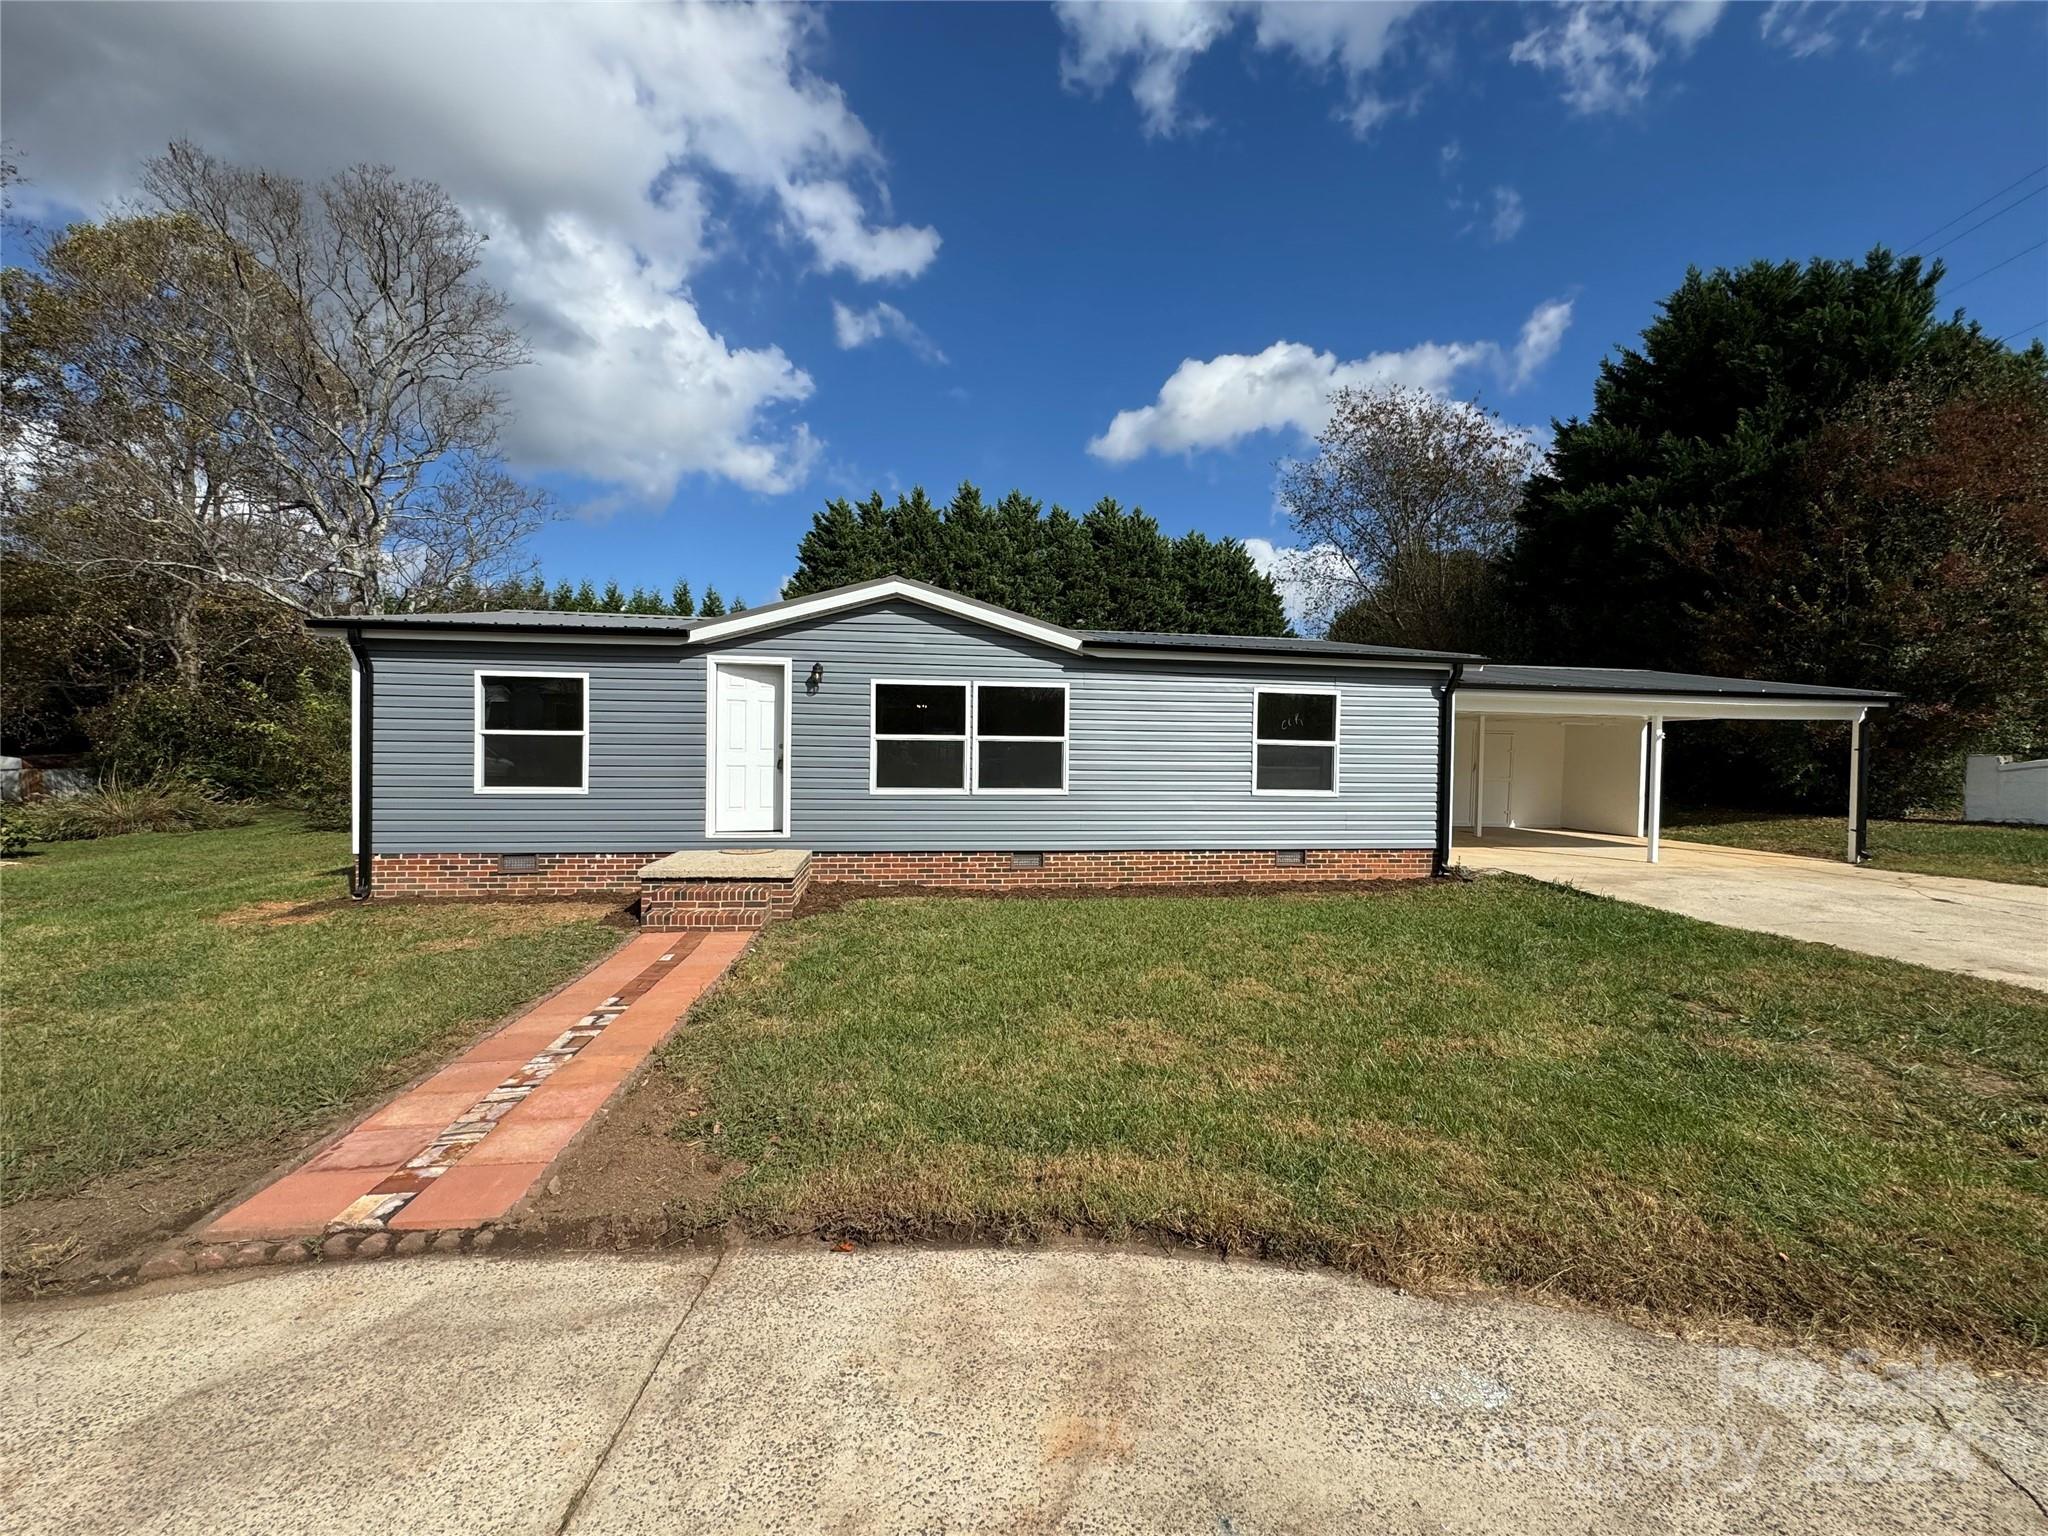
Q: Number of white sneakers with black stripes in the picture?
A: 0